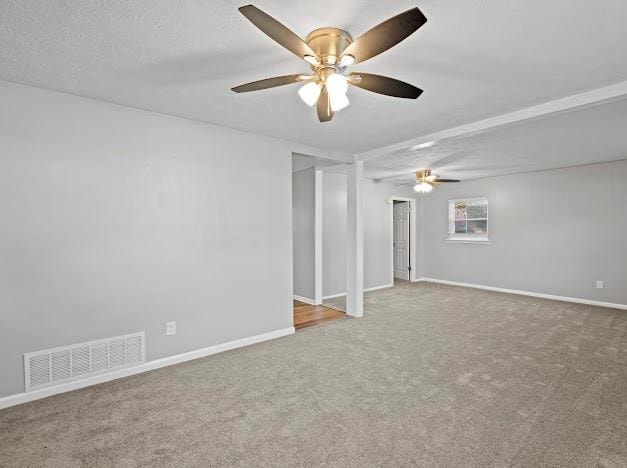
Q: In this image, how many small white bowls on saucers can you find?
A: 0